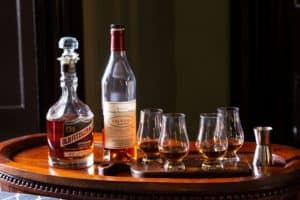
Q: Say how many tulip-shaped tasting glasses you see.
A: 4